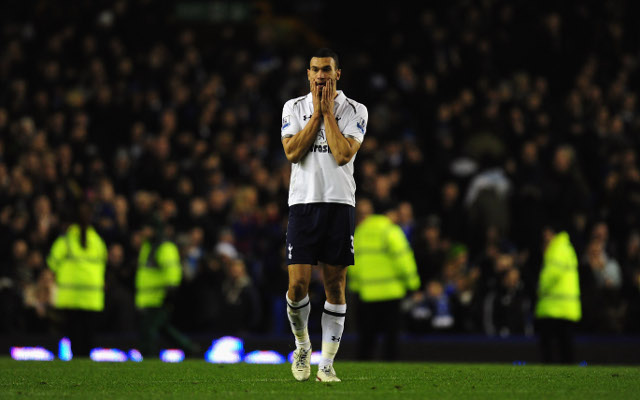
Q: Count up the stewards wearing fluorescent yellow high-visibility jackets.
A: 4